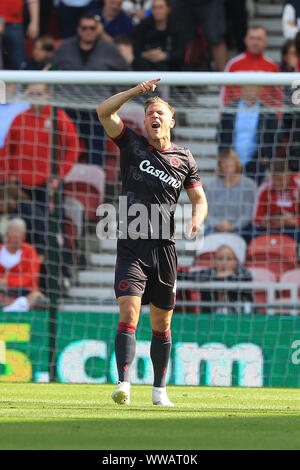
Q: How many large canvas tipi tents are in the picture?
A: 0